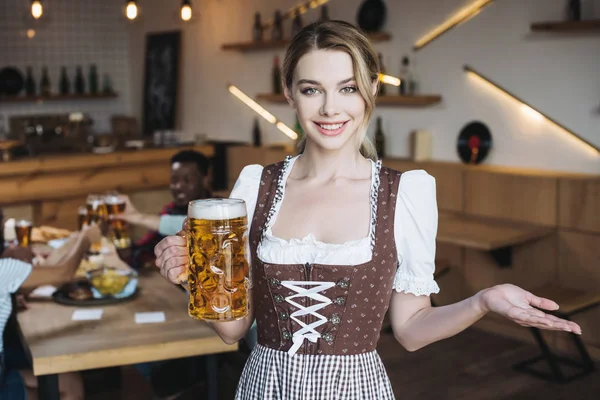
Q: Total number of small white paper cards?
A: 2